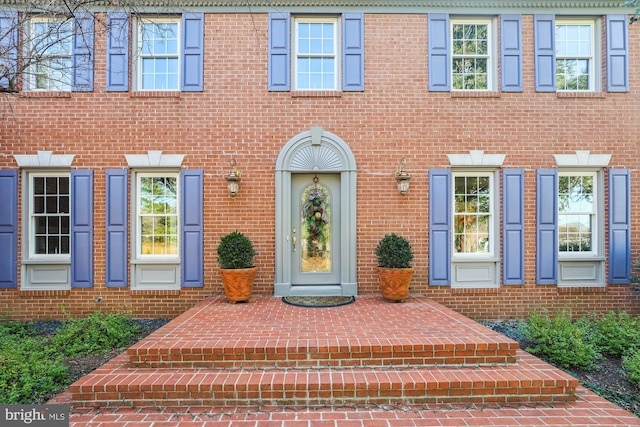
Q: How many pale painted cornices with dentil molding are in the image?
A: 1